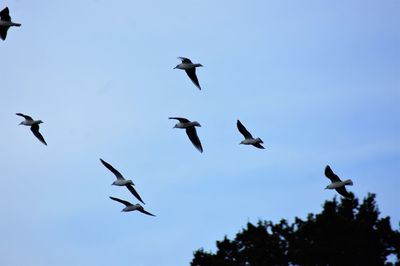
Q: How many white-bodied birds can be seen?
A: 8